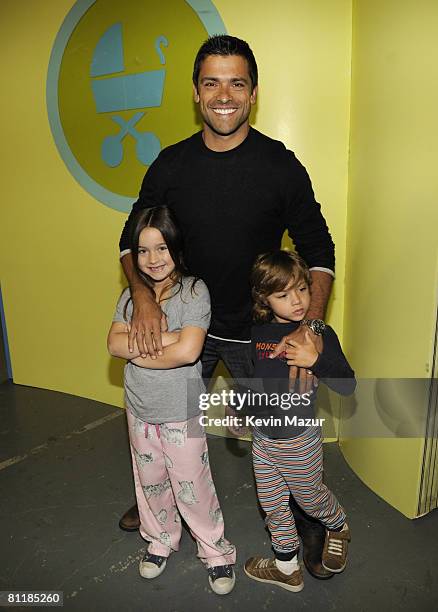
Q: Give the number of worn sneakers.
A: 4